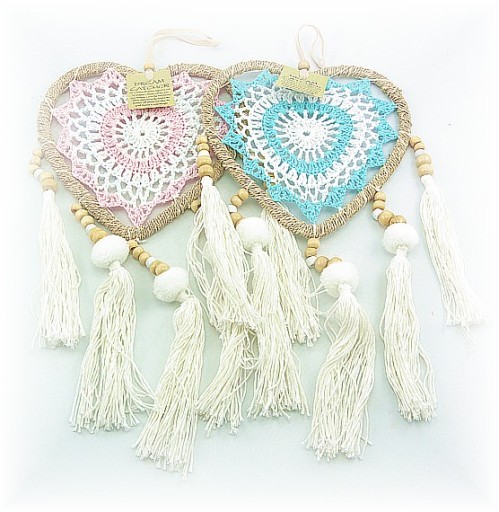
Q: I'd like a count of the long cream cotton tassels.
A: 10